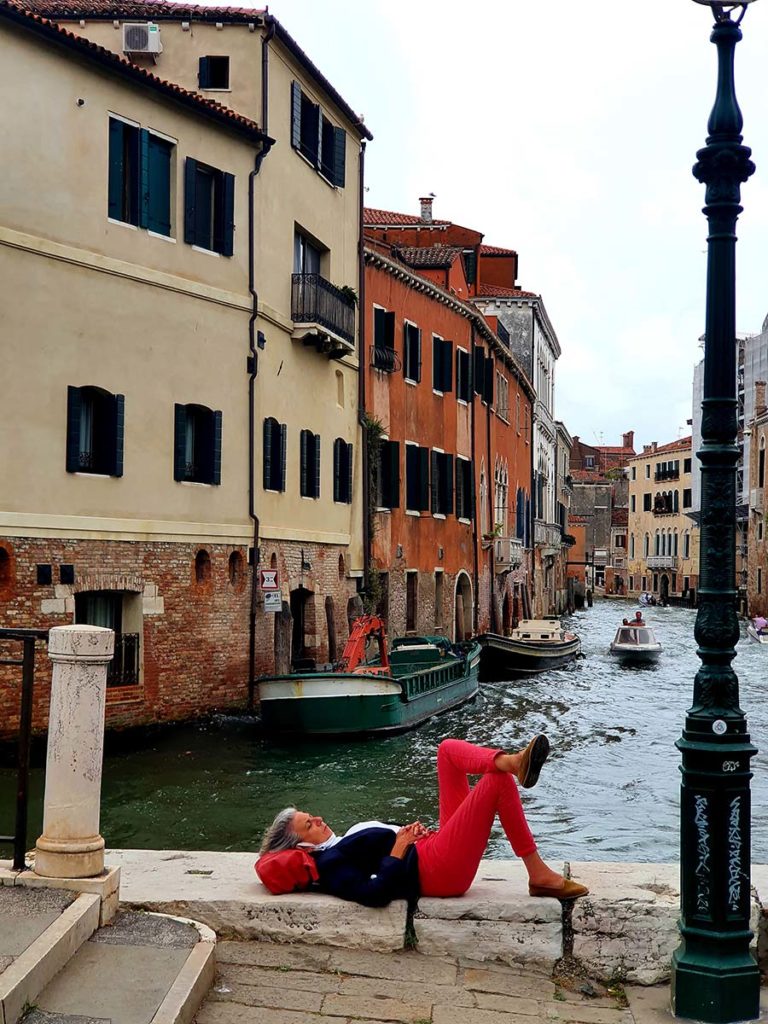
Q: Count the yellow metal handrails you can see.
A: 0